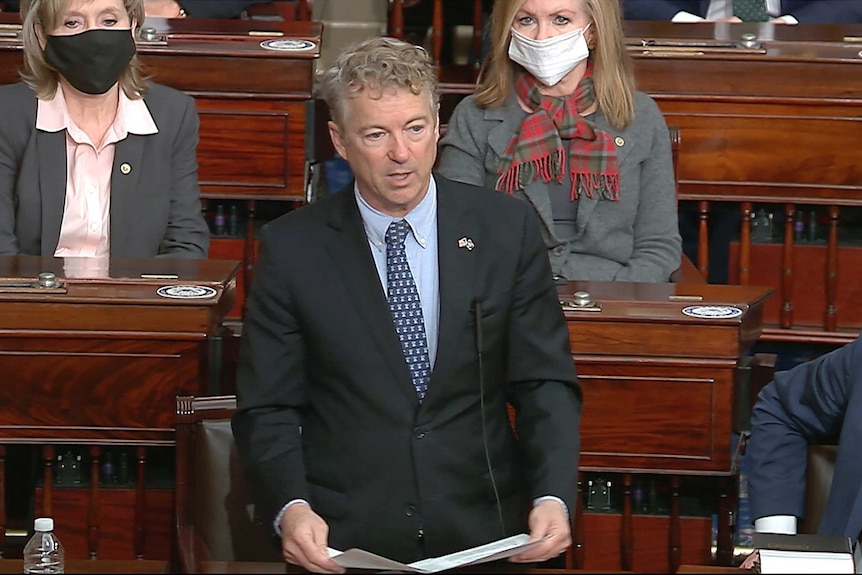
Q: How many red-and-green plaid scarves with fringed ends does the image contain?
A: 1